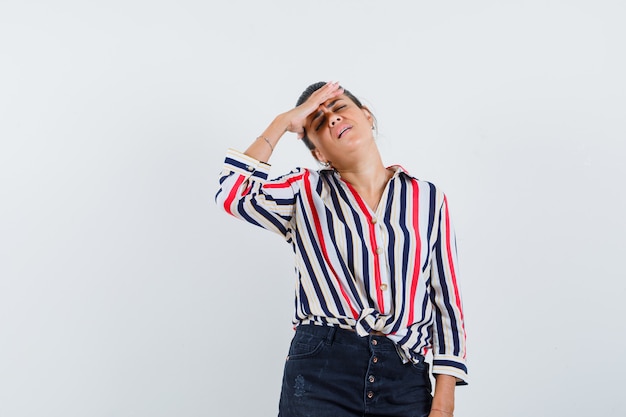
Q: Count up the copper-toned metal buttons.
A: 4